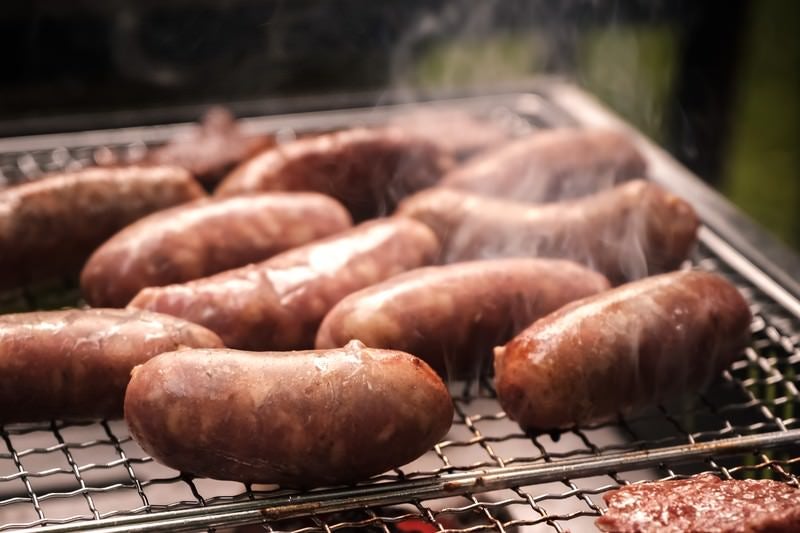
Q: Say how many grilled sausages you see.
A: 10